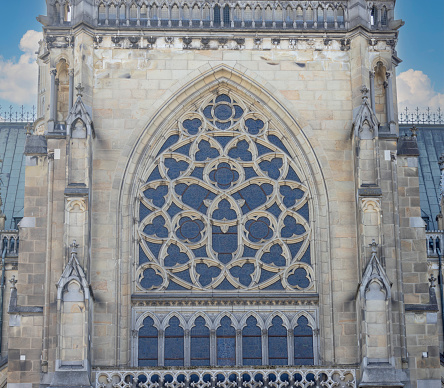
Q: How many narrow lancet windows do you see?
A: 7